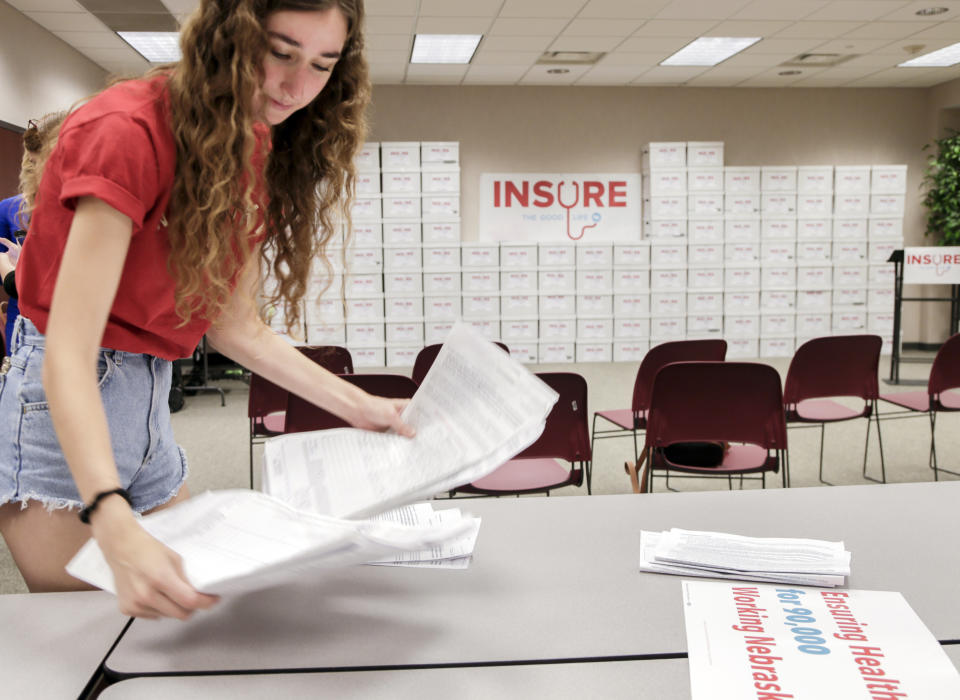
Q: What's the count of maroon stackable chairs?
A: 8